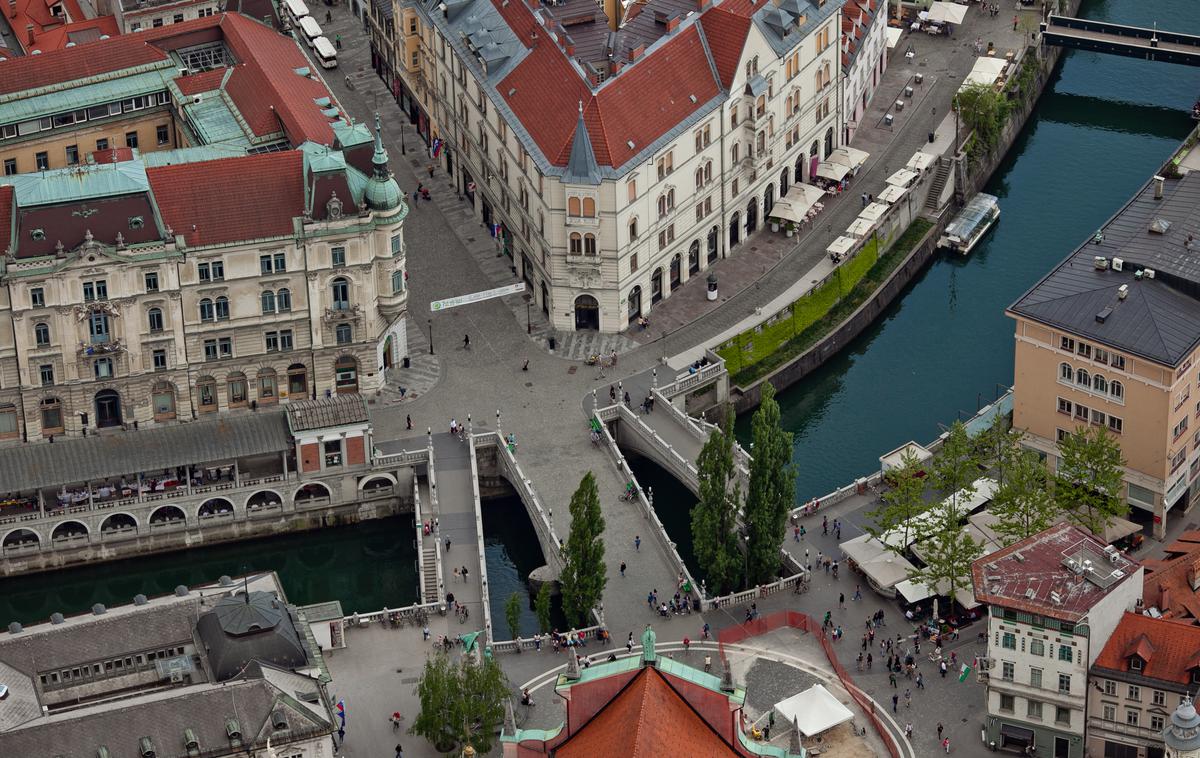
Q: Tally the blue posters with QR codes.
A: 0